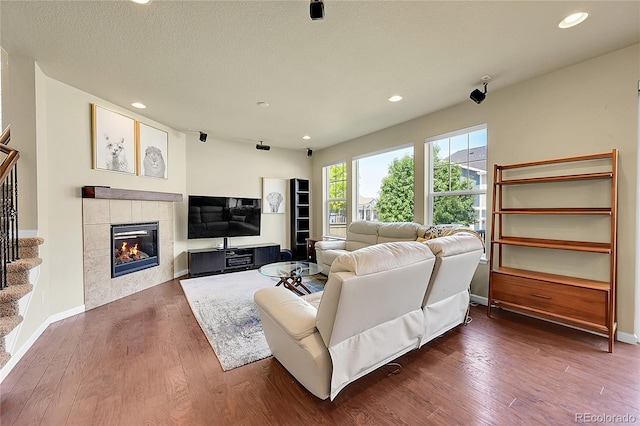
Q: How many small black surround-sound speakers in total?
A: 5